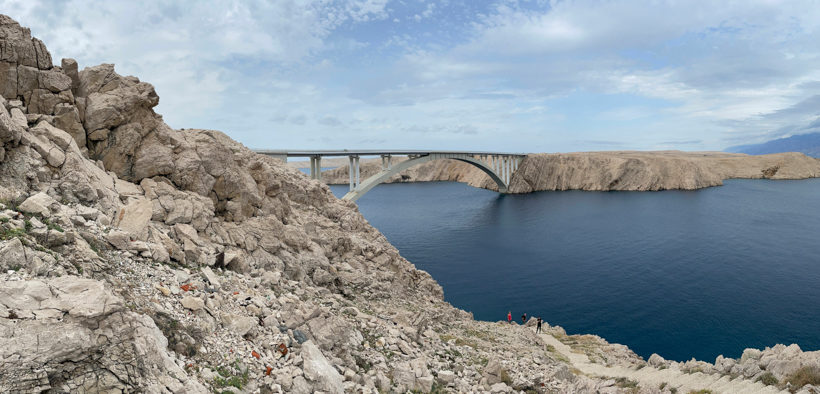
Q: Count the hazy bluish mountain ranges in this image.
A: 1